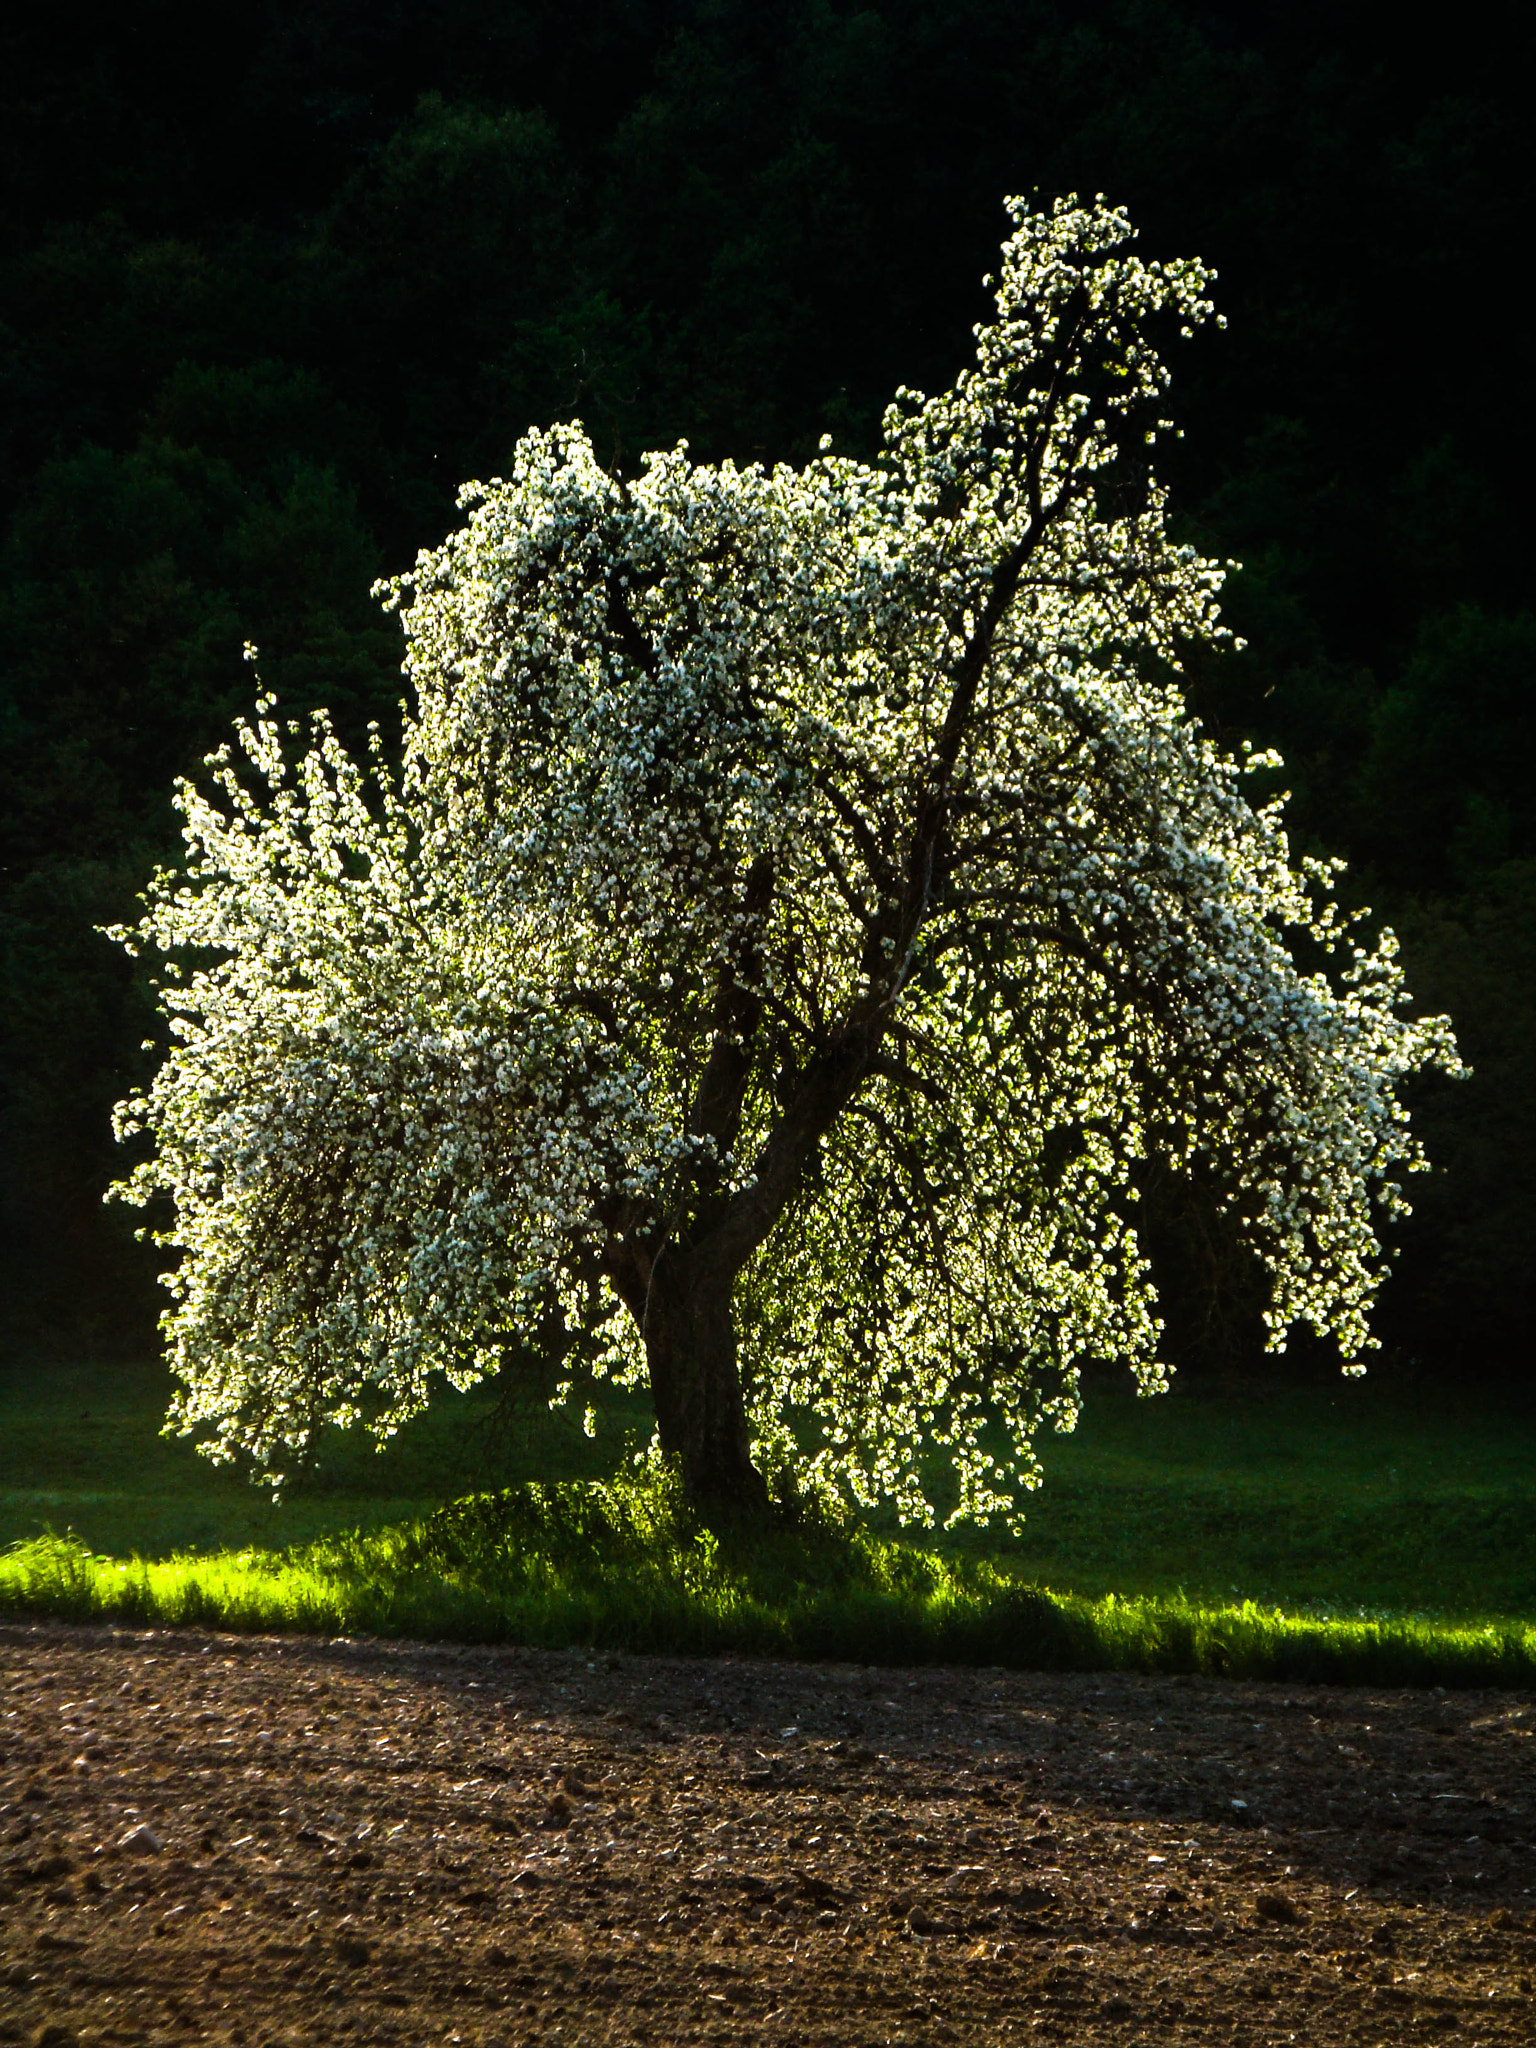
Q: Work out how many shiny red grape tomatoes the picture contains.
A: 0